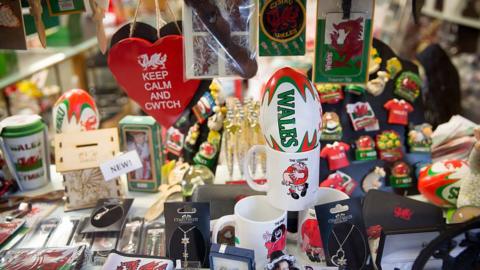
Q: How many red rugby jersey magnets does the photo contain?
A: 2